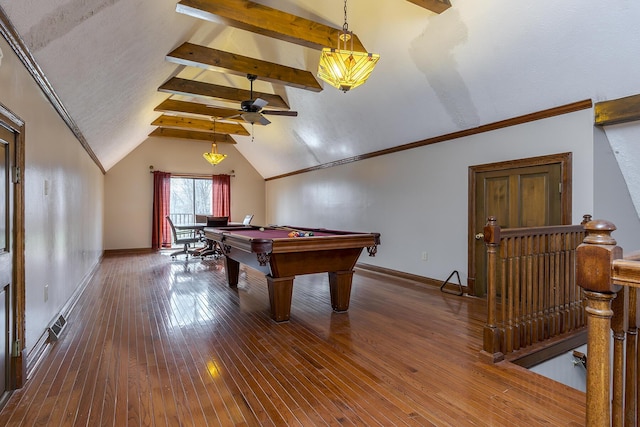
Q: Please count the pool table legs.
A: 3